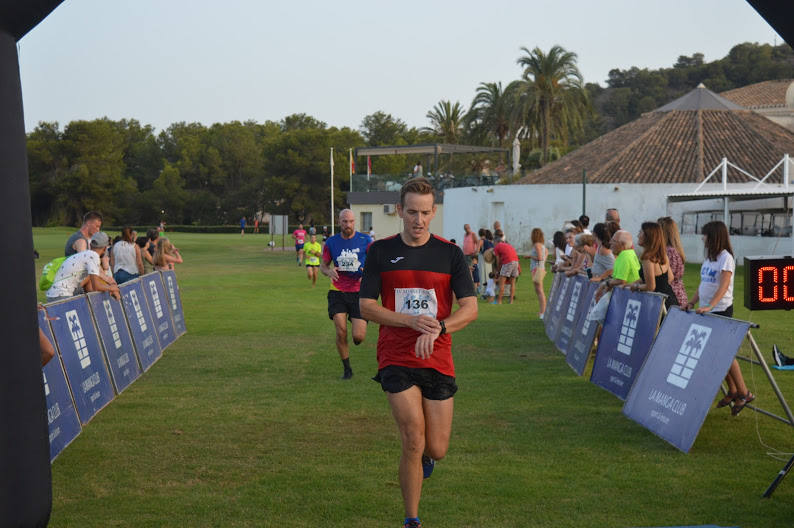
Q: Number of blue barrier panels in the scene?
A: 12